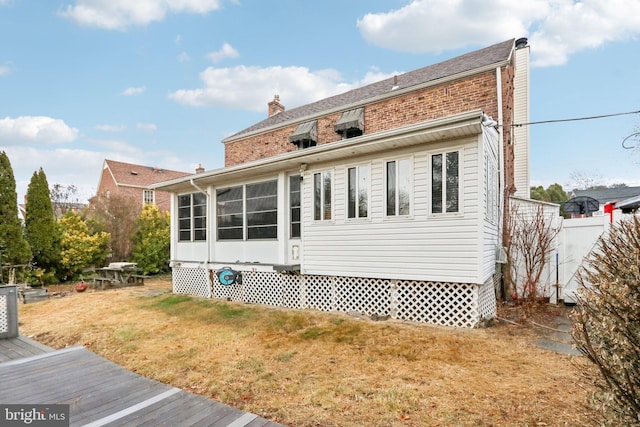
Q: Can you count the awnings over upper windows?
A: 2